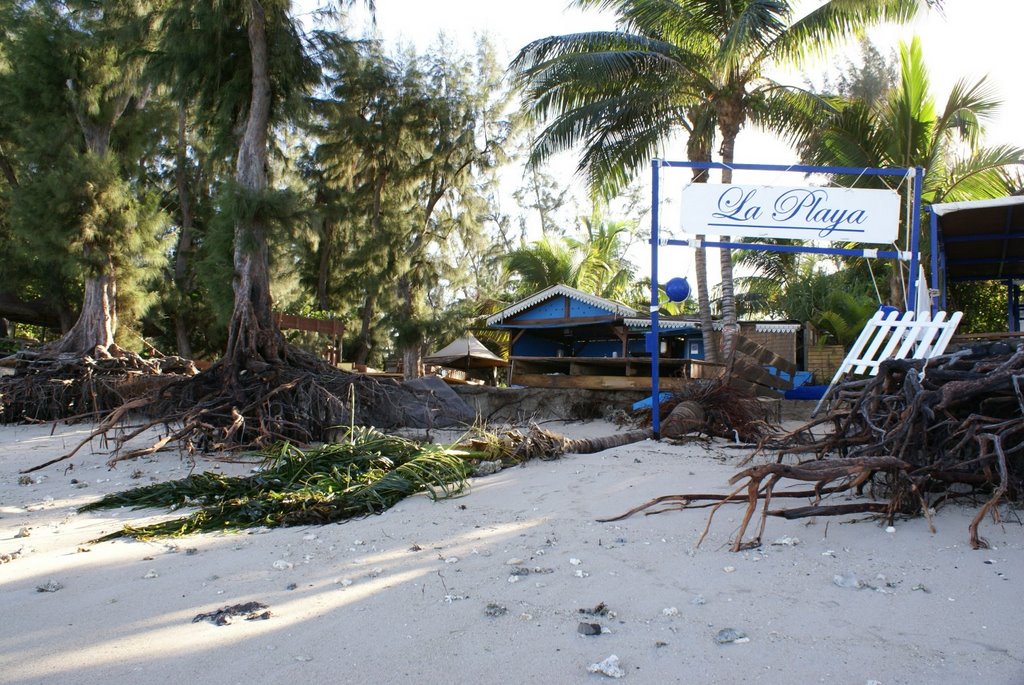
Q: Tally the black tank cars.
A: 0